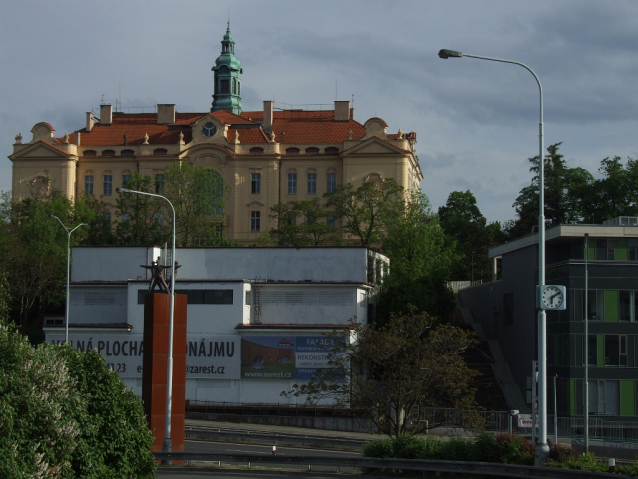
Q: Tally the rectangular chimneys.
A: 5